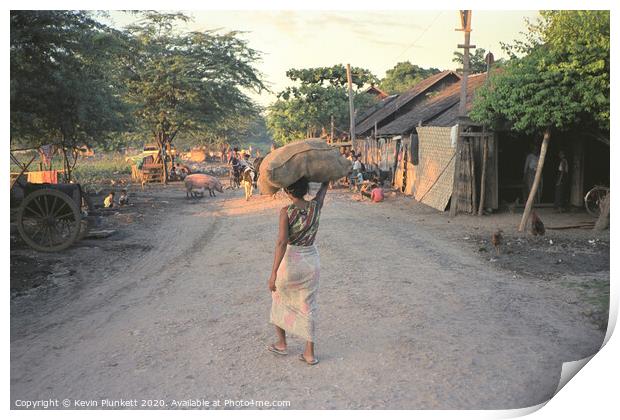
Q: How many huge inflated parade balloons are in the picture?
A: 0